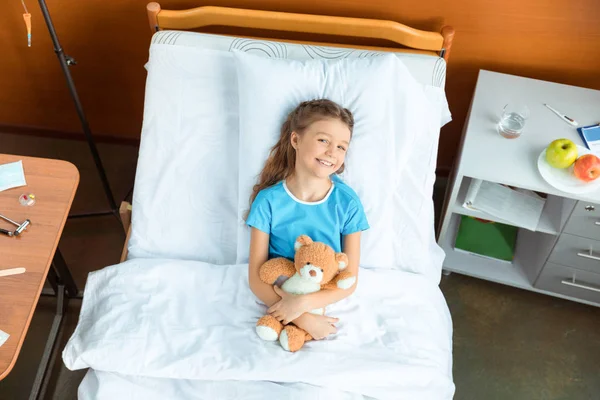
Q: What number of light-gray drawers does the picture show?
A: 3